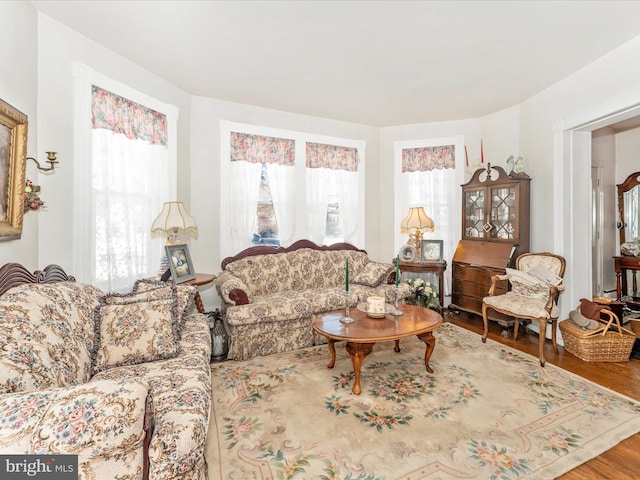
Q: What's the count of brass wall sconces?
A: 1